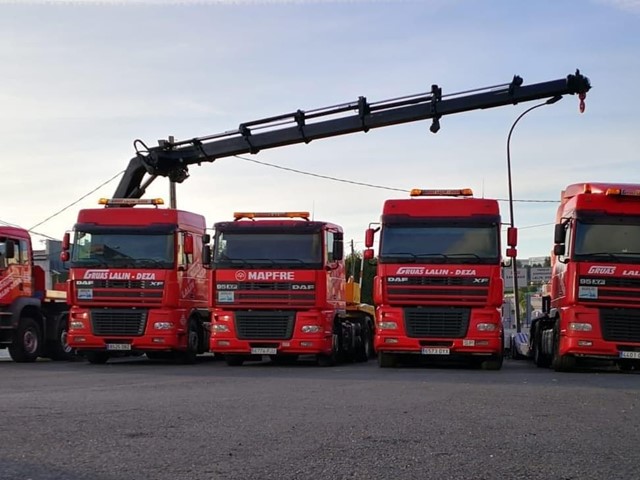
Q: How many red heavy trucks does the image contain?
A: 5